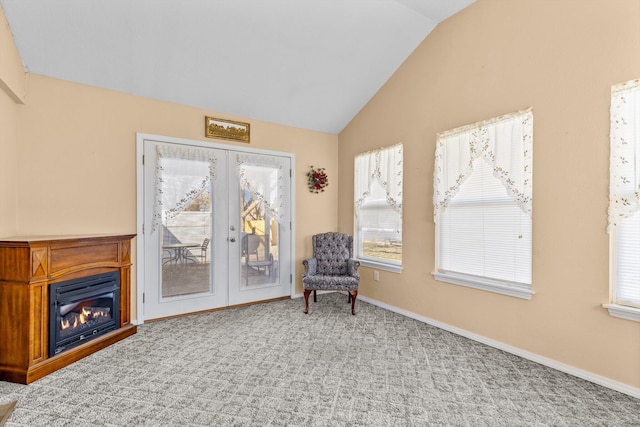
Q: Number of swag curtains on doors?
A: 2